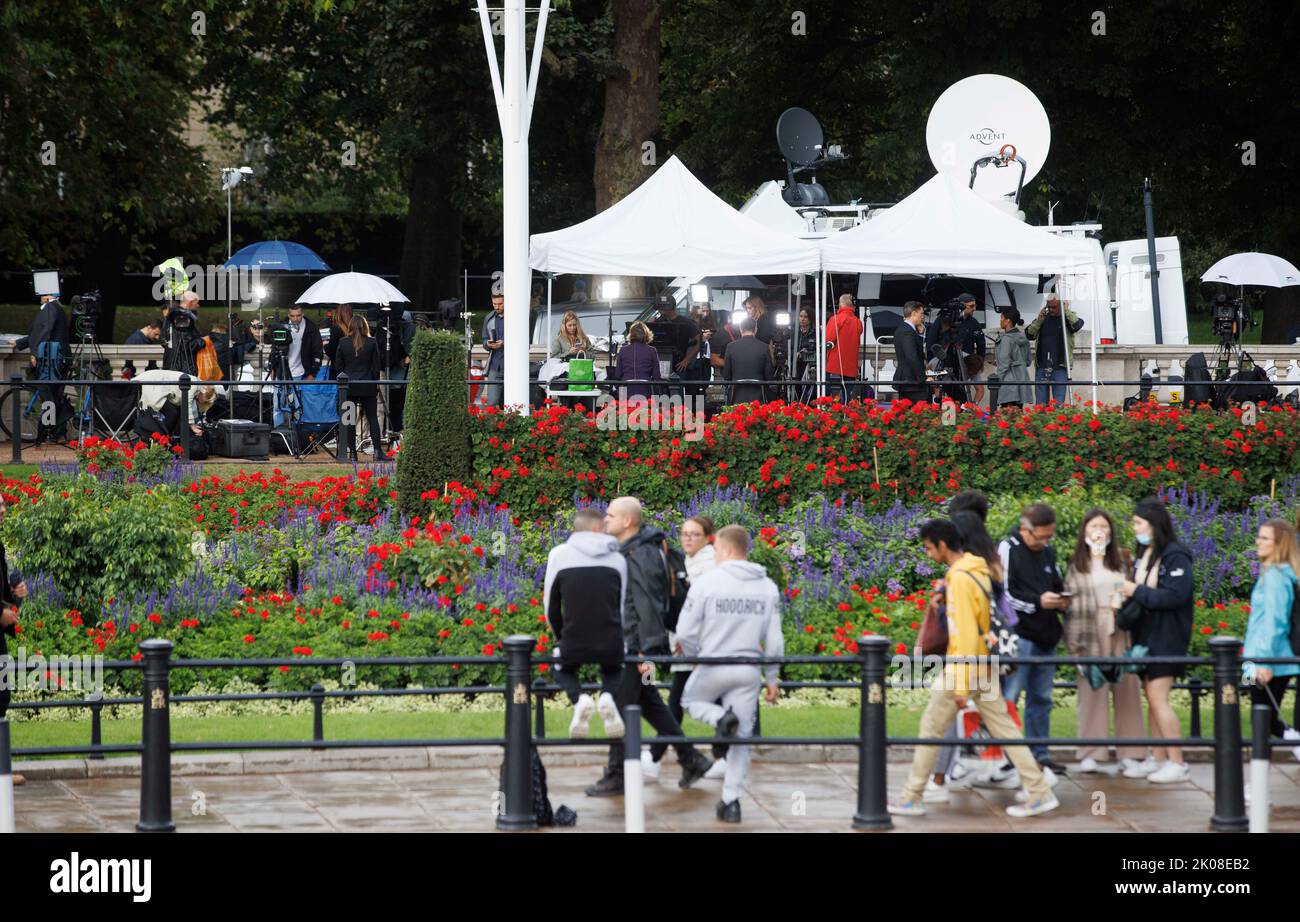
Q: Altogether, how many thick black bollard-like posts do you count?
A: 4